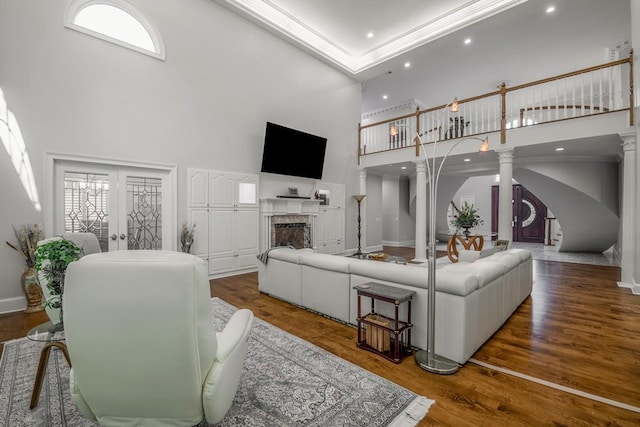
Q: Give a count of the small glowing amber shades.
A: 3